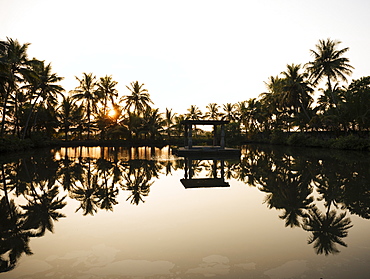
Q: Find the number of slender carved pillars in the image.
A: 4